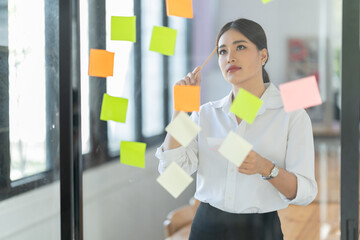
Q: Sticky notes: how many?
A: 13